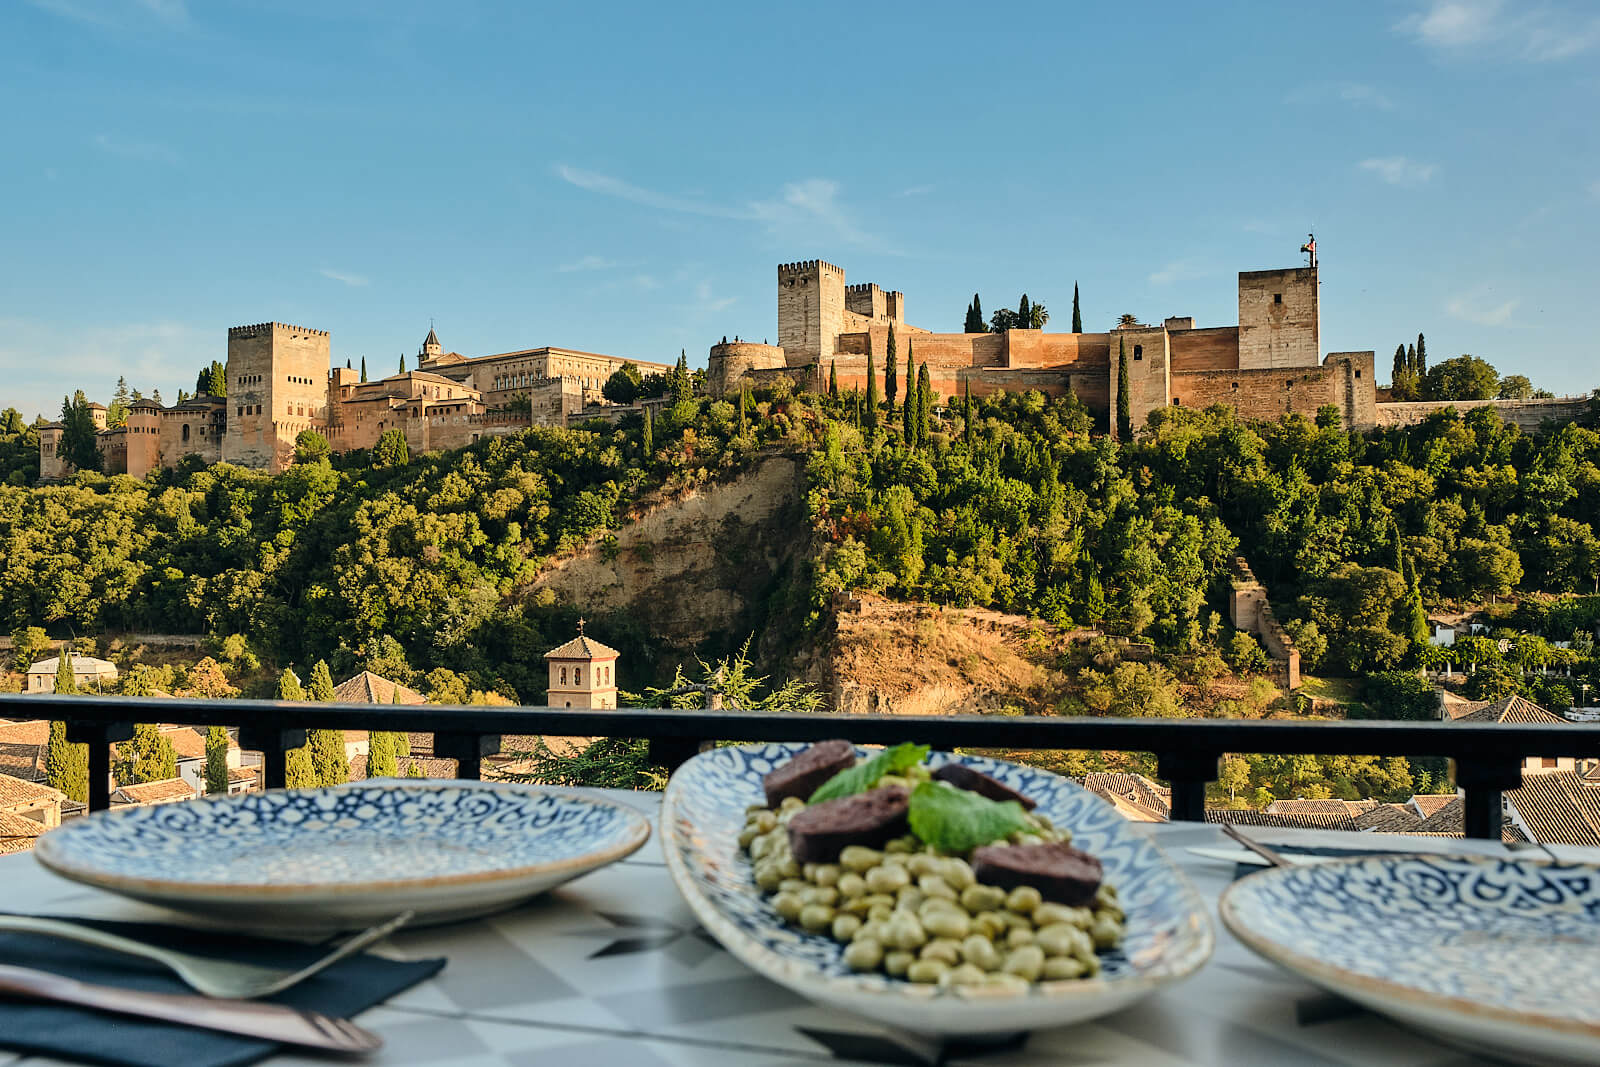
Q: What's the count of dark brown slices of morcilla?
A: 4